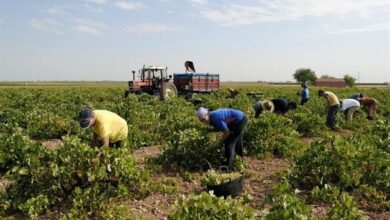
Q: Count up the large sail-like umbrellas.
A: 0